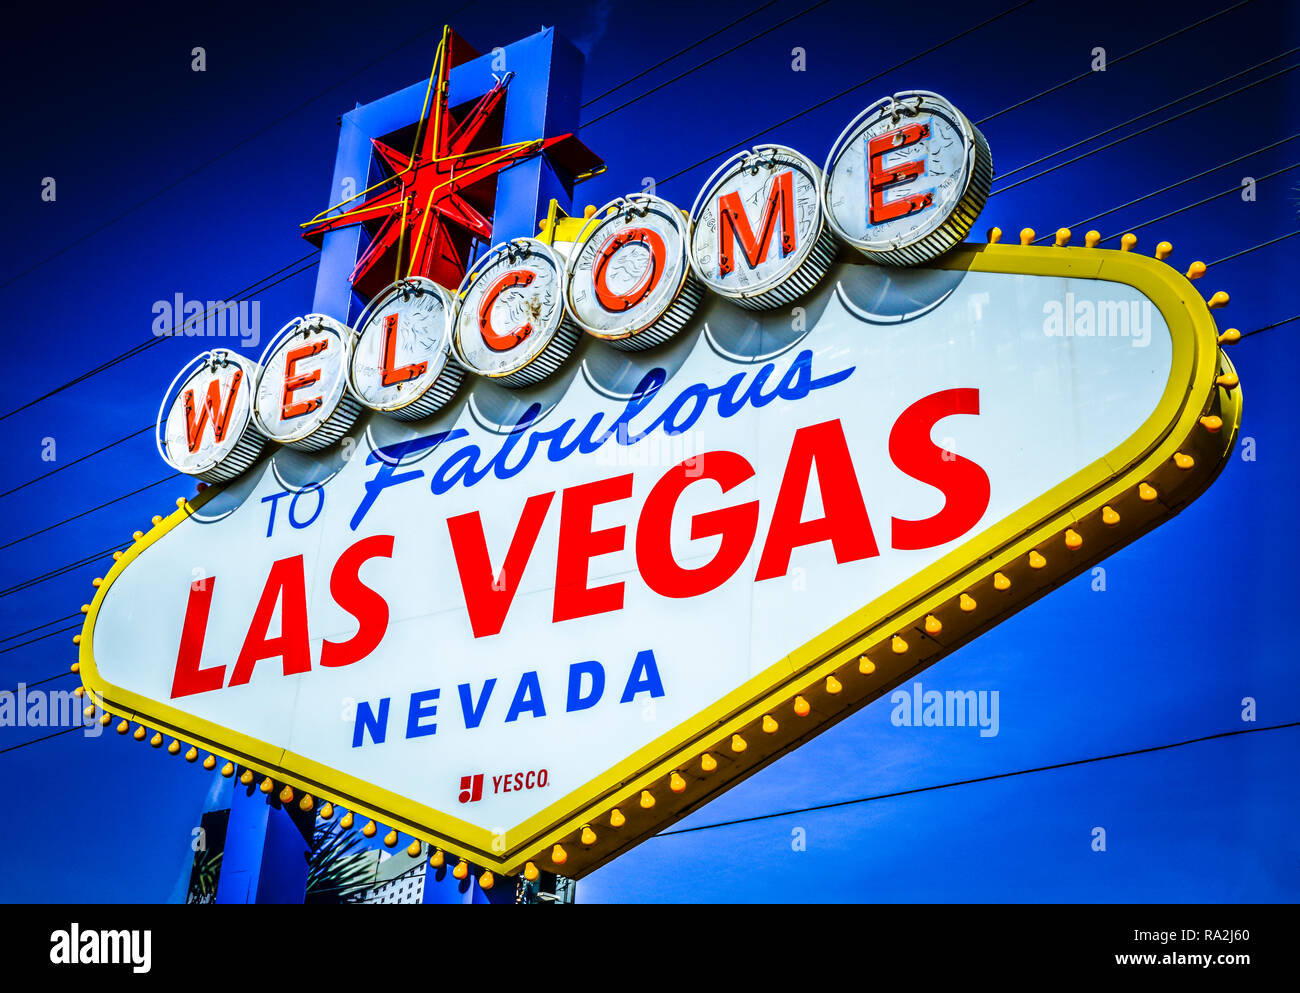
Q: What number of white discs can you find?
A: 7